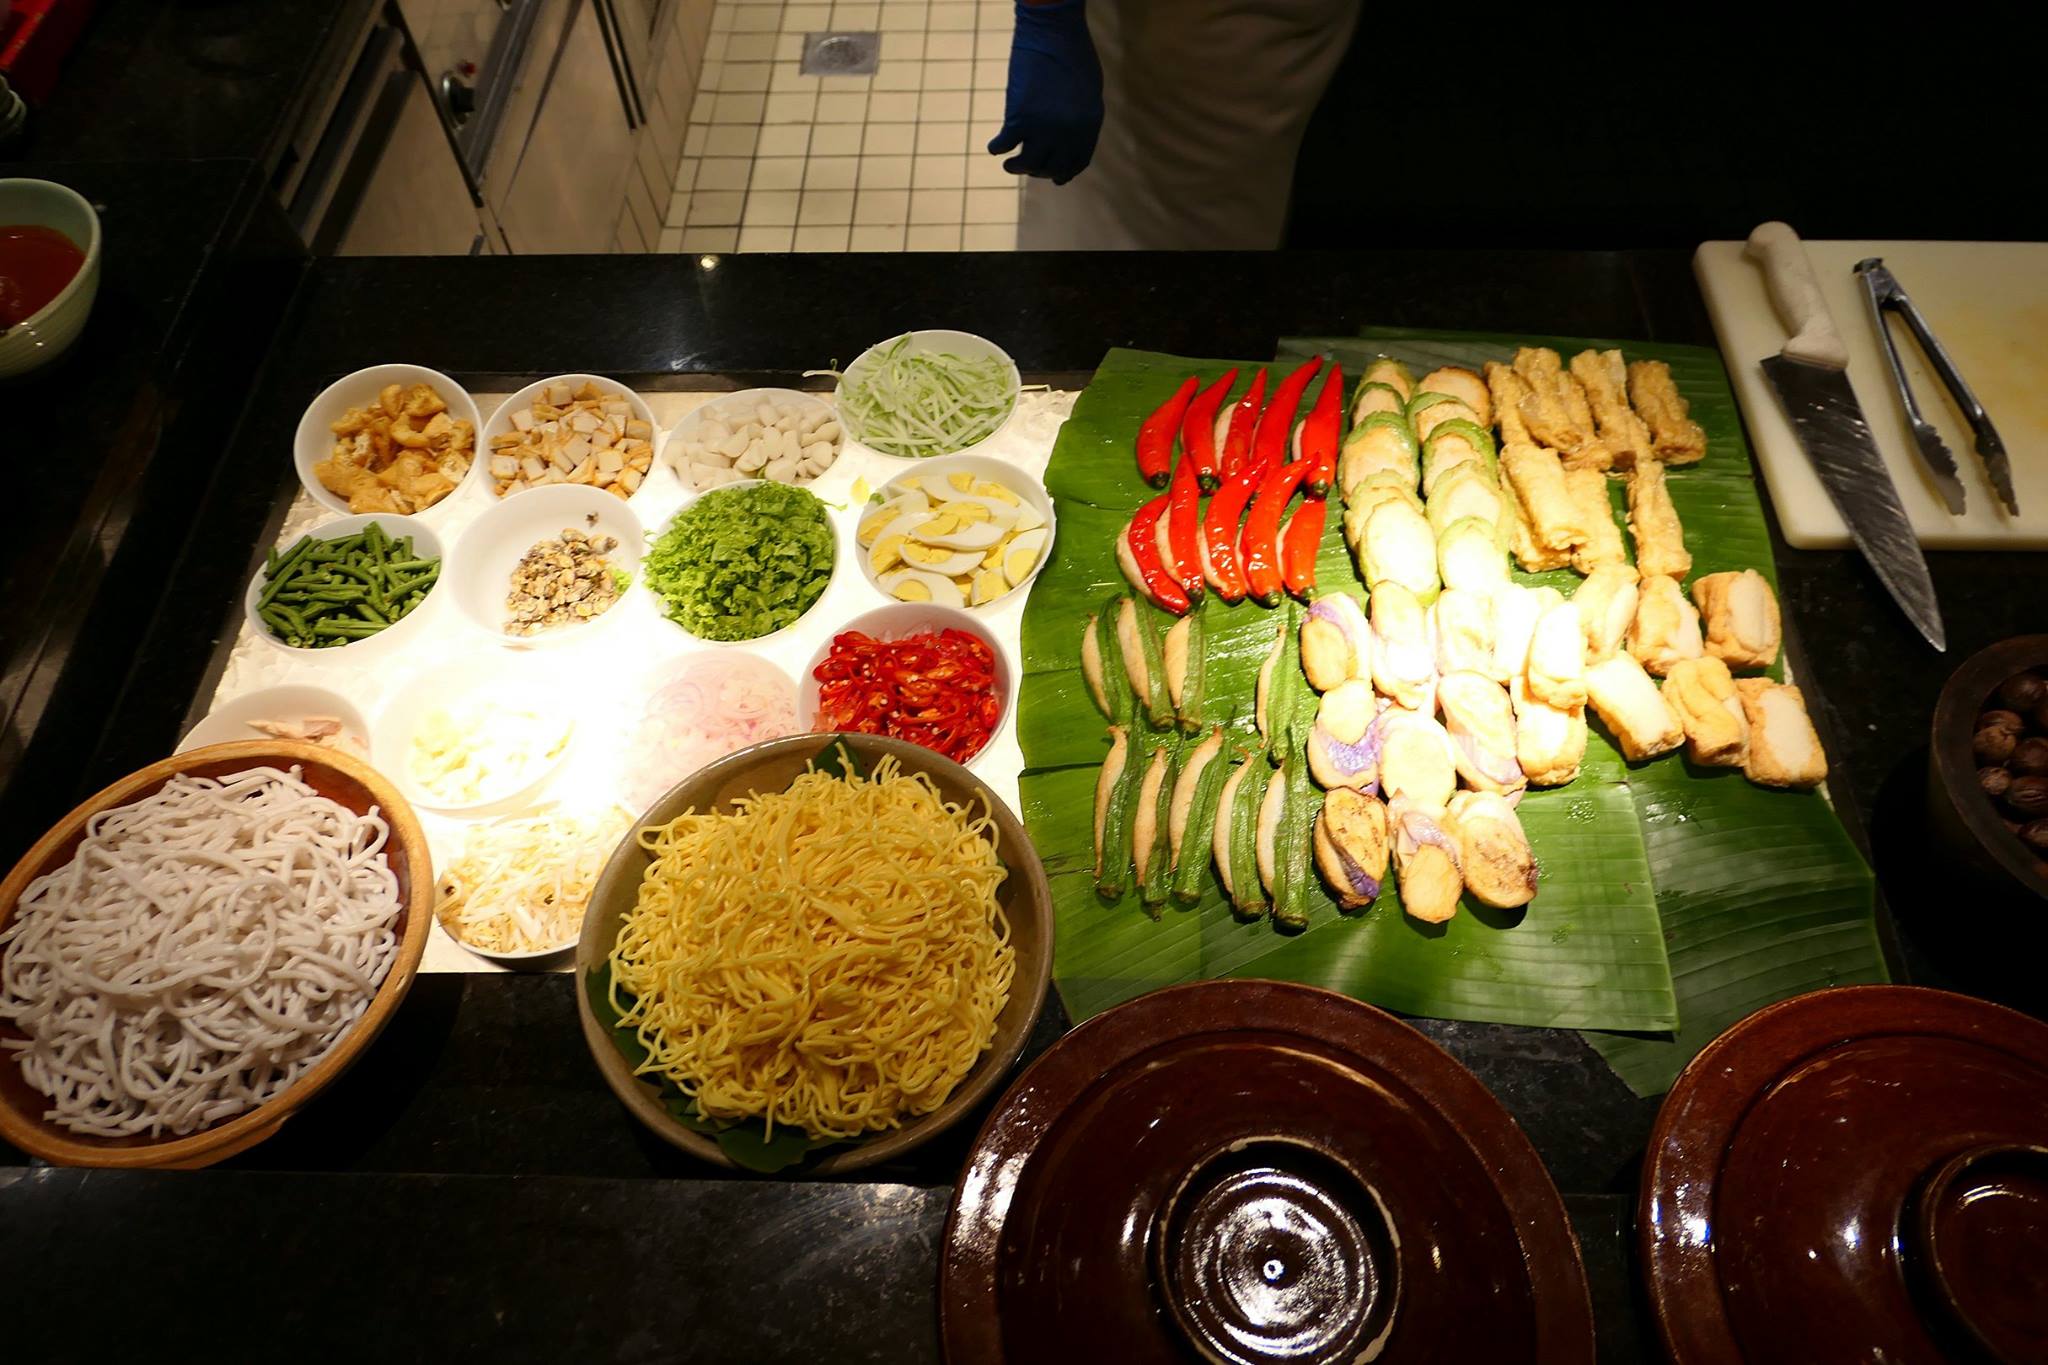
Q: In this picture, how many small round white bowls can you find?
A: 13